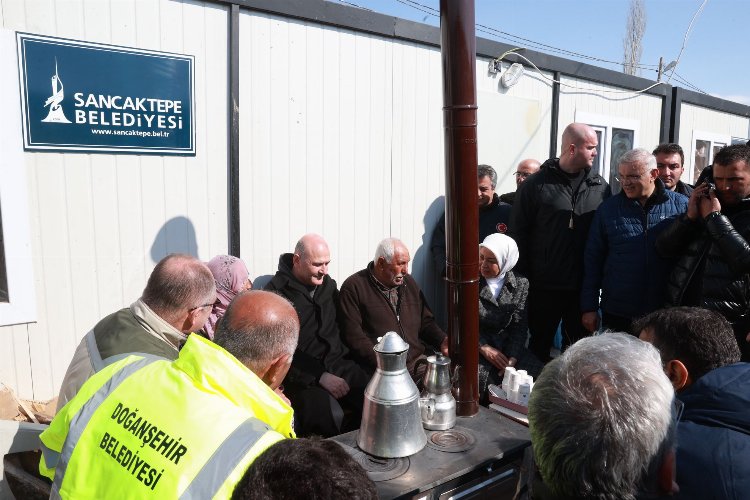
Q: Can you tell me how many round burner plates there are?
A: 2